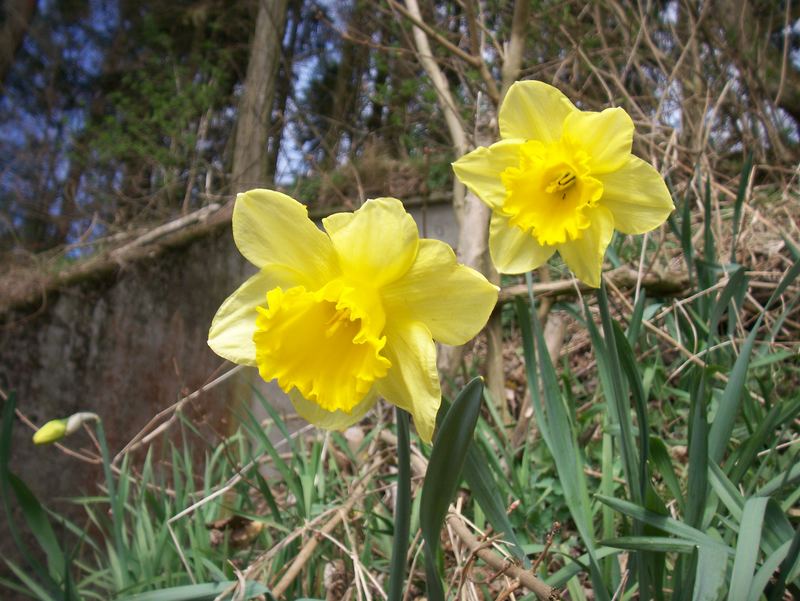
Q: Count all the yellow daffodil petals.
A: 12